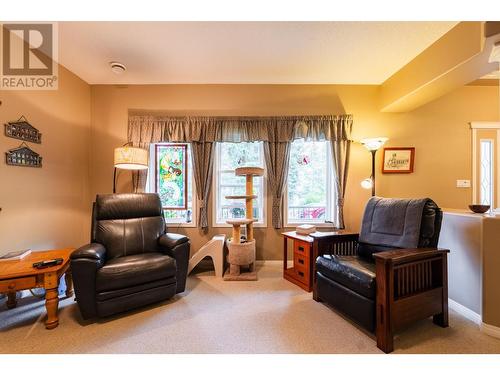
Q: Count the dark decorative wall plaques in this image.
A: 2